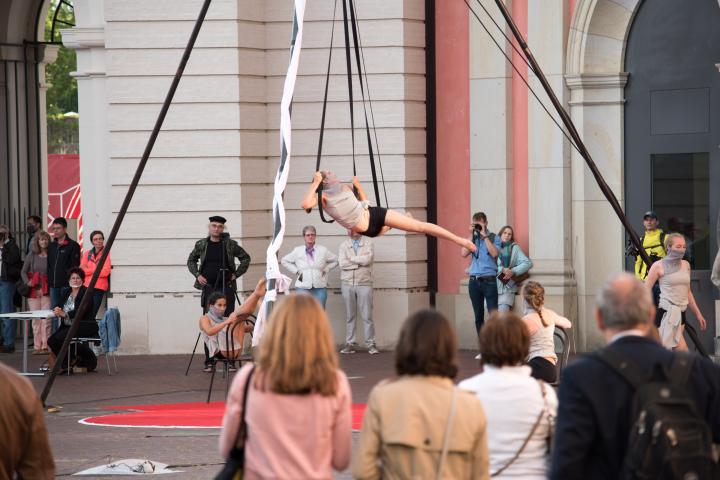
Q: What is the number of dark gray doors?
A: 1